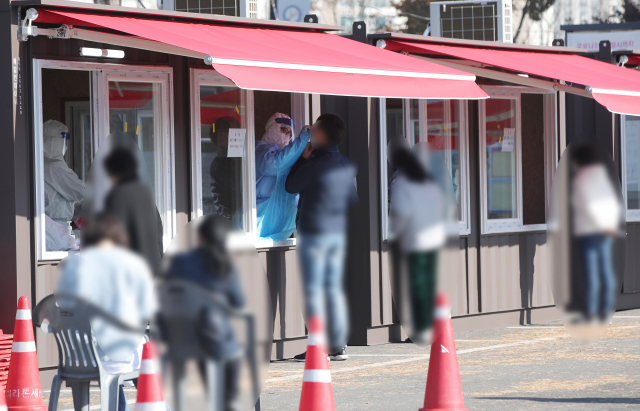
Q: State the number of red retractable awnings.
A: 2